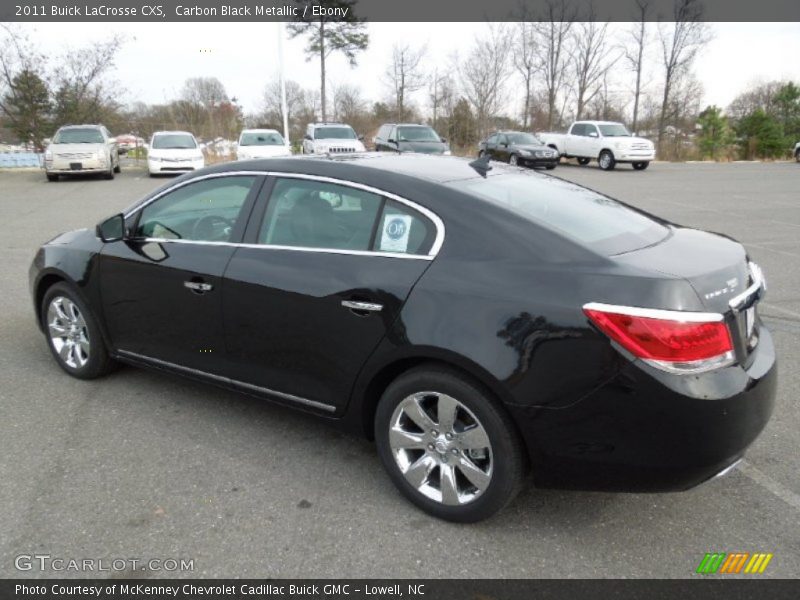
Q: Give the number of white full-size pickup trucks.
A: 1